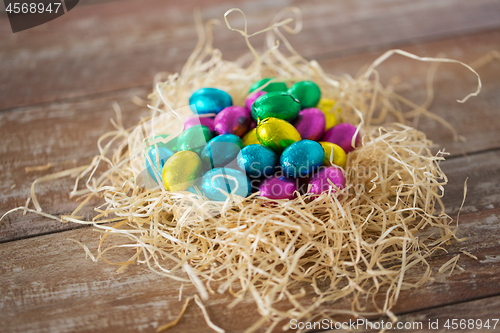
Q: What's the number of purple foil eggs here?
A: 7